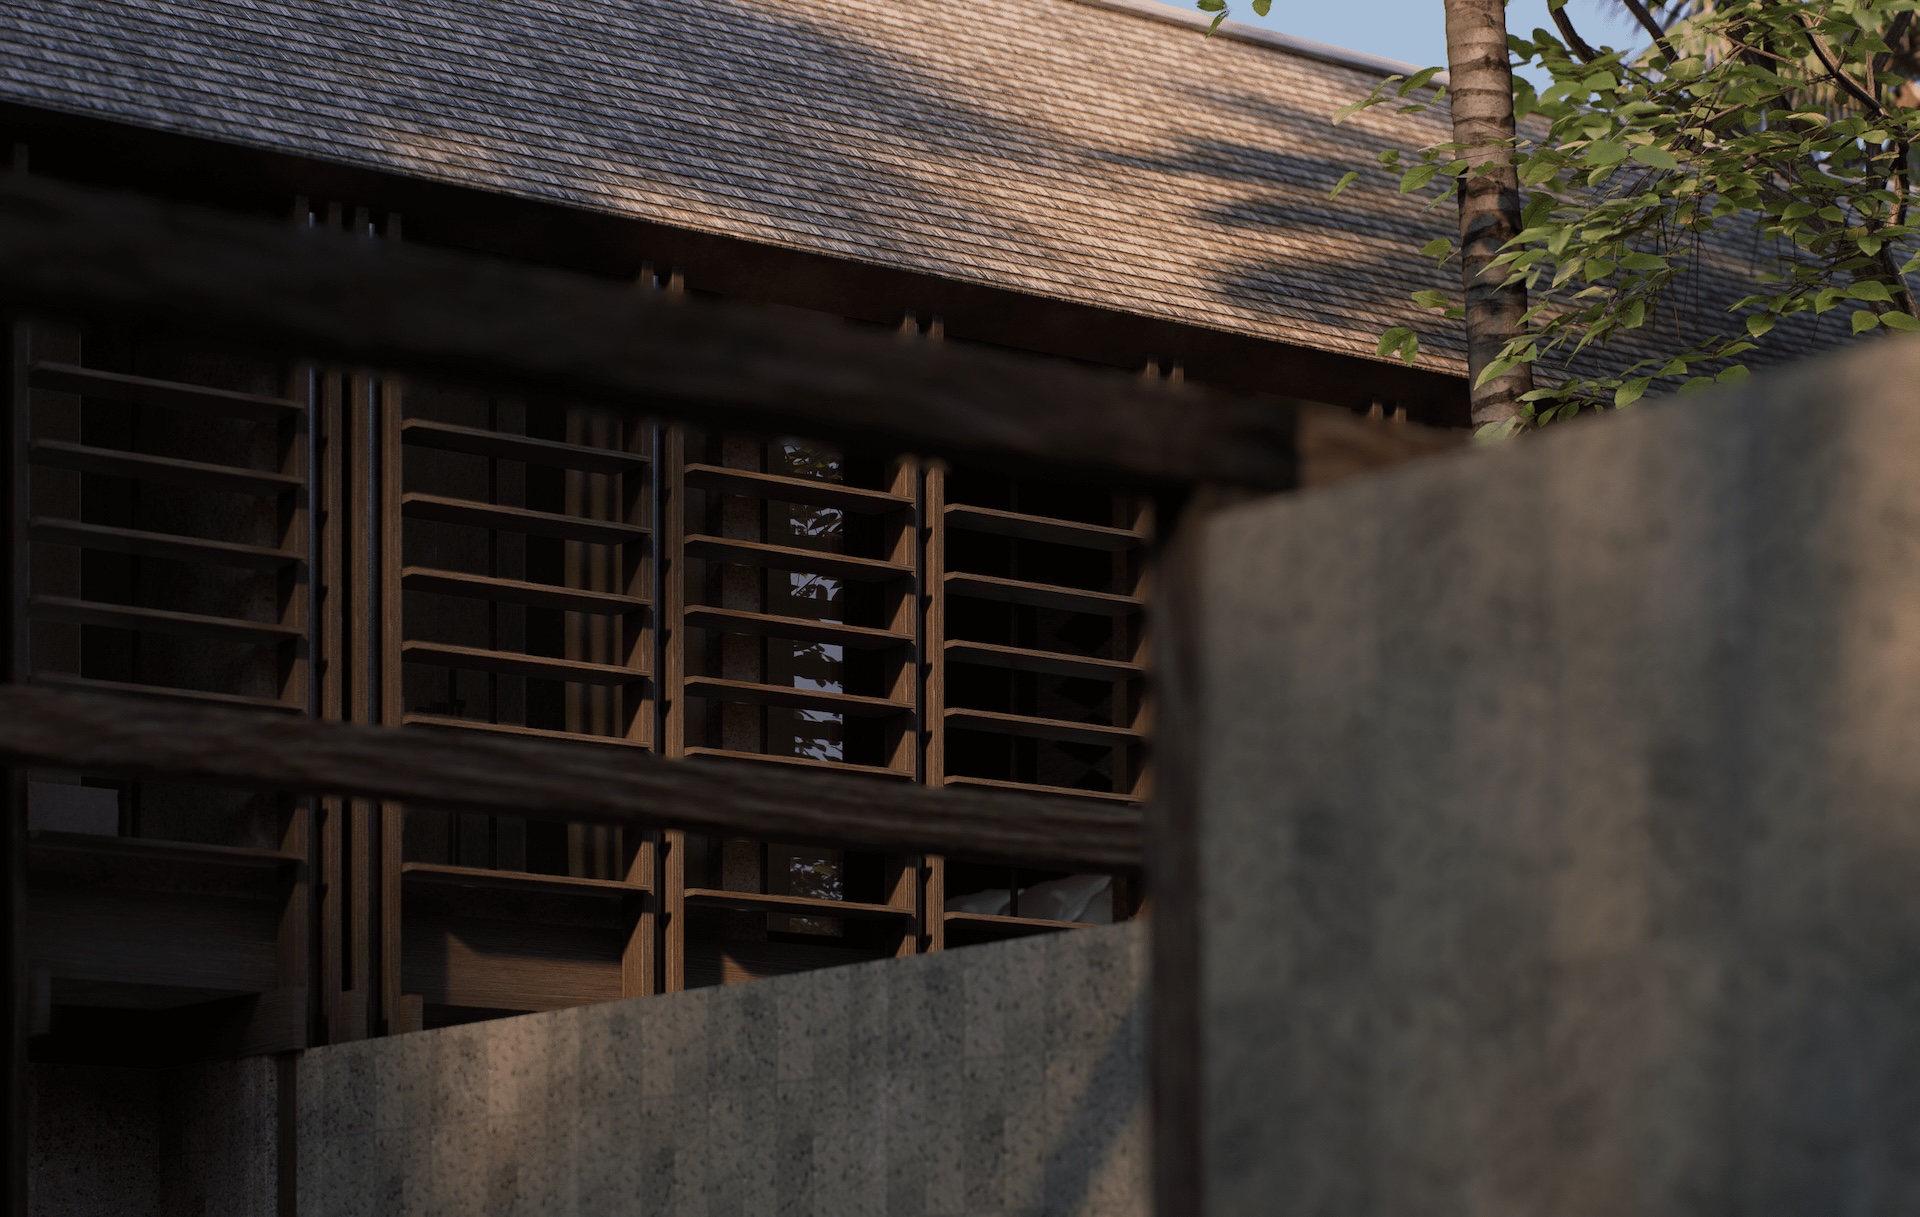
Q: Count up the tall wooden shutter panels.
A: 4